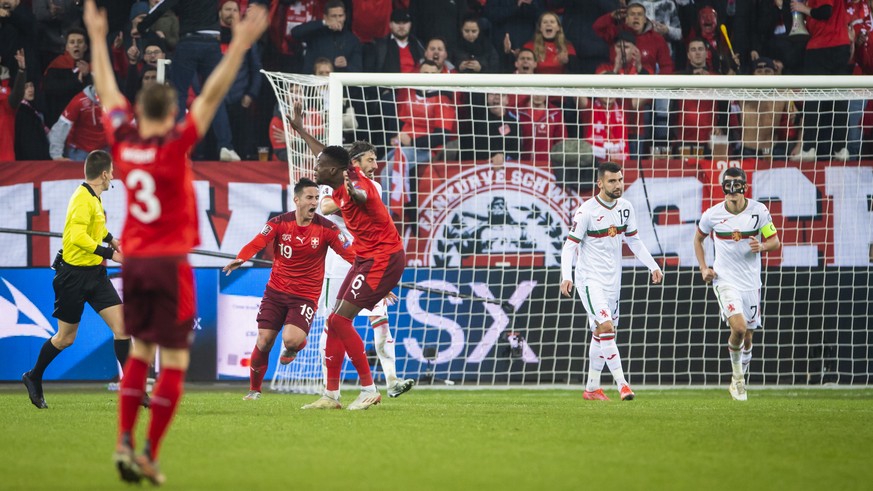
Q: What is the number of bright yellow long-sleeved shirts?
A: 1